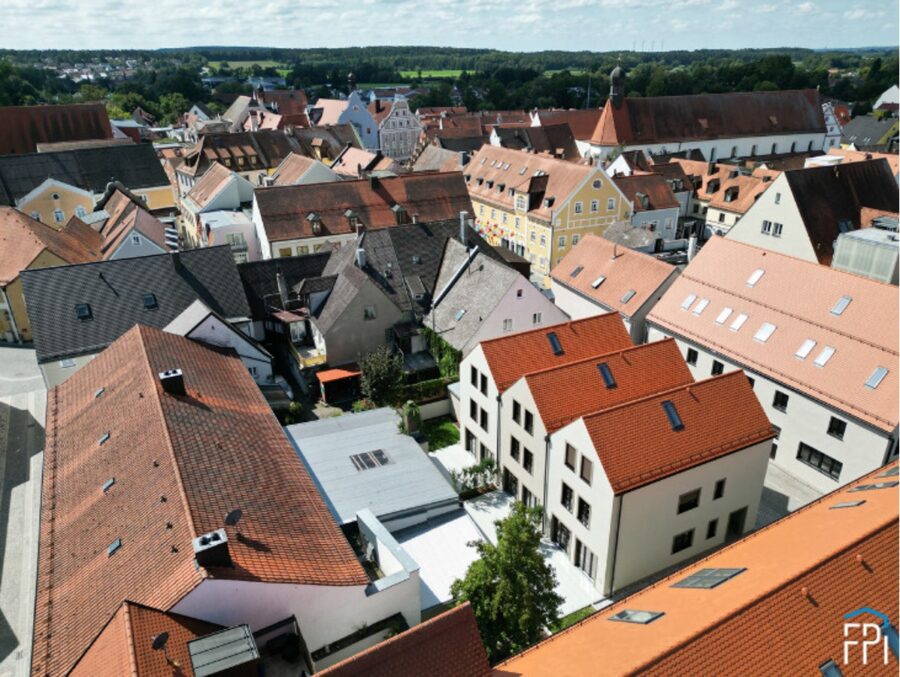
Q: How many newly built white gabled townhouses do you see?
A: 3